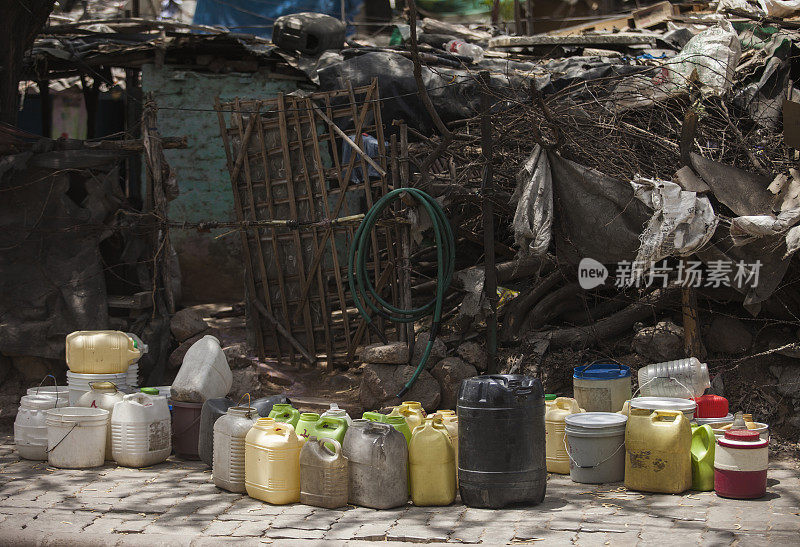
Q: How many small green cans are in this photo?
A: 4